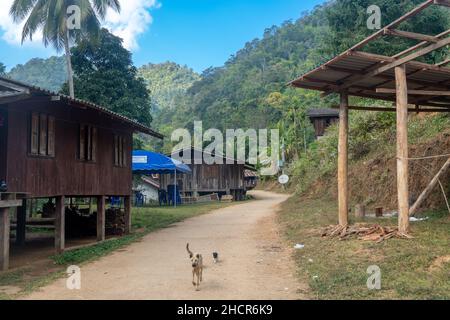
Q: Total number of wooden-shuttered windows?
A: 3